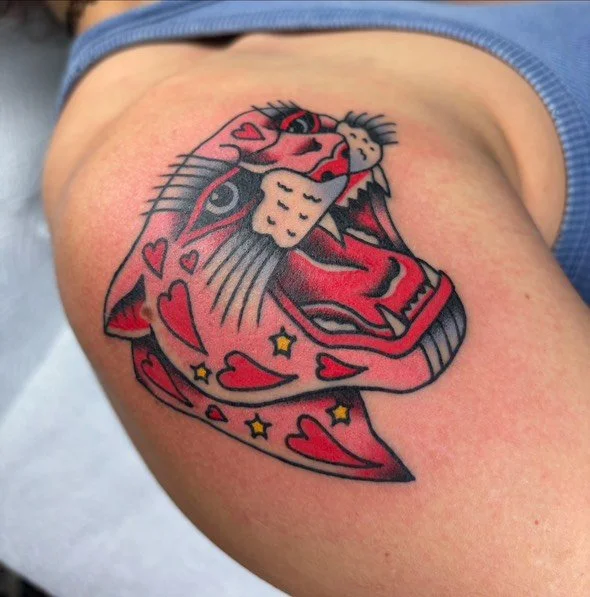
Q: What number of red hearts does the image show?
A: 9